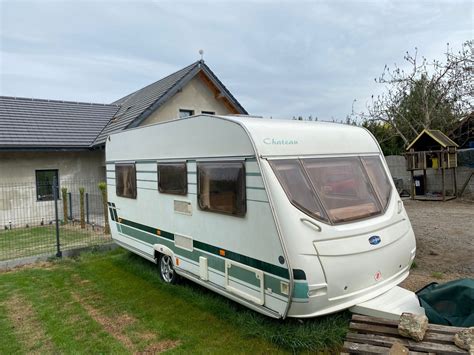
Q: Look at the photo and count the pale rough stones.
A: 3